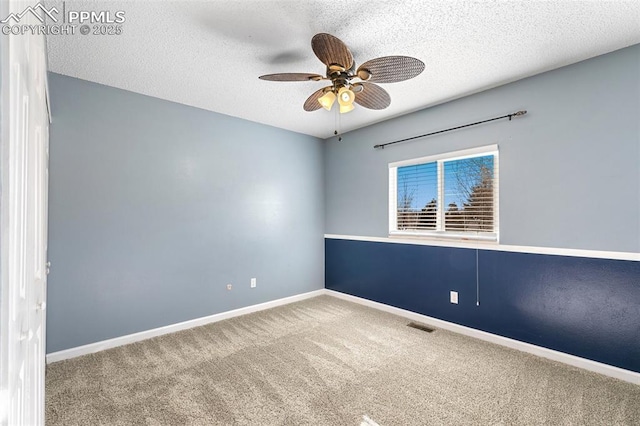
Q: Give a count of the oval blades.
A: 5